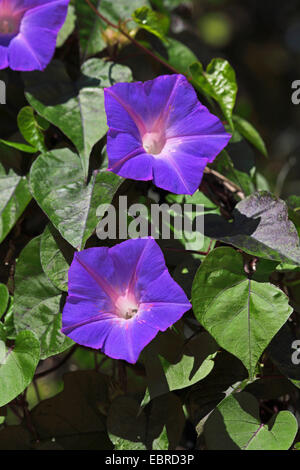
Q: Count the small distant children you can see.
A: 0